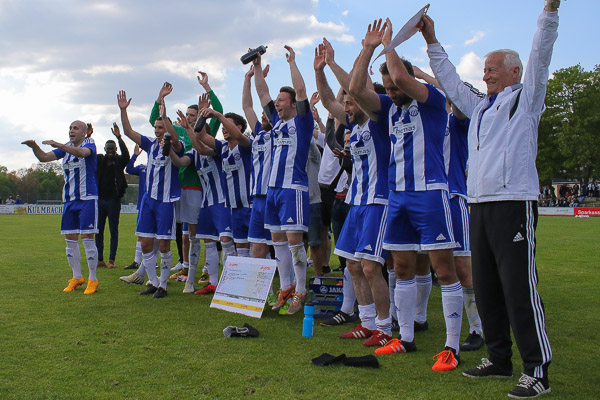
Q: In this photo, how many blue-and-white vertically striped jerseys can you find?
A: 9